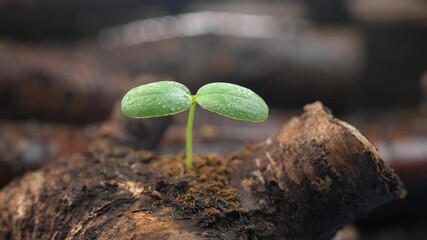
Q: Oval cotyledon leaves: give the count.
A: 2